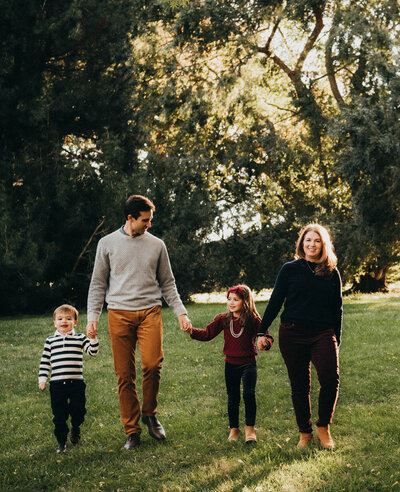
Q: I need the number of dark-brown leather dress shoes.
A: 2